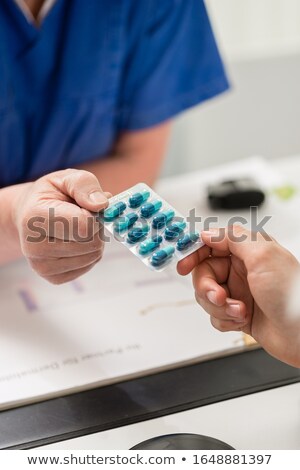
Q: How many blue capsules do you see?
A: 10